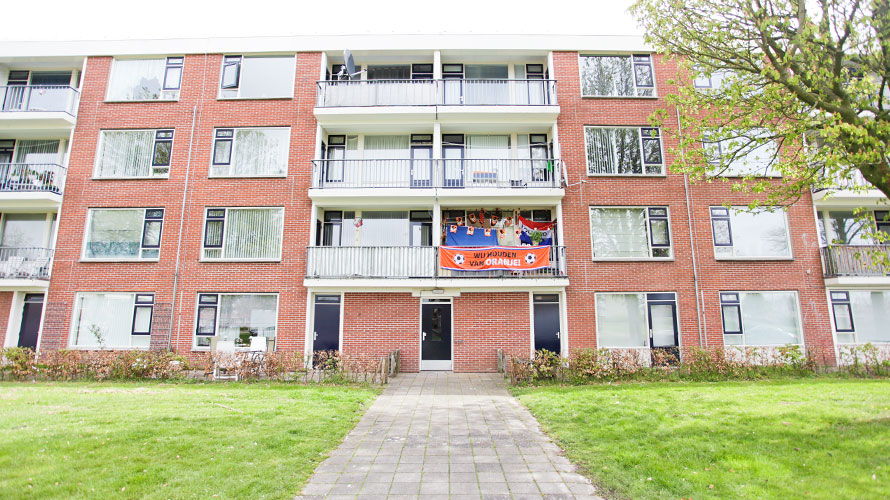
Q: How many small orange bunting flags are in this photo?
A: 9